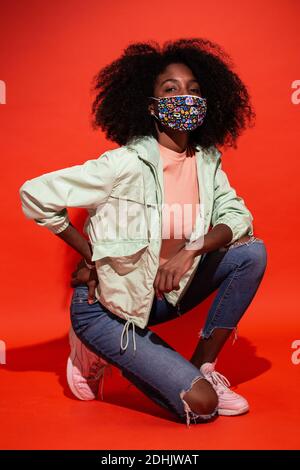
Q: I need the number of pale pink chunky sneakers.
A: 2